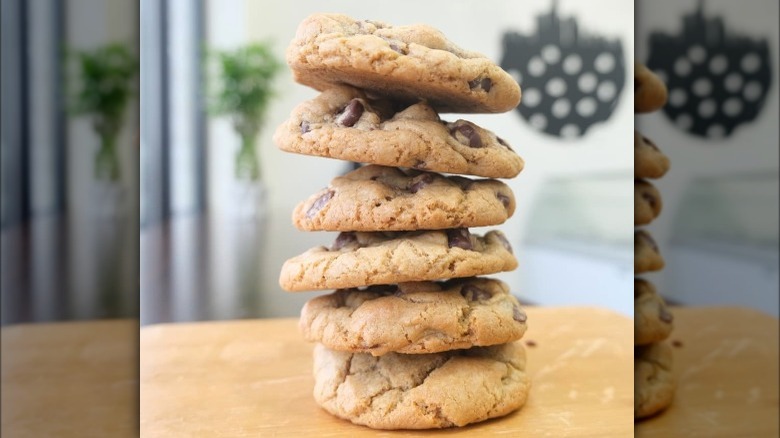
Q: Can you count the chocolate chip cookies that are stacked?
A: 6